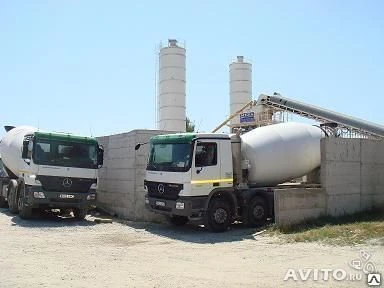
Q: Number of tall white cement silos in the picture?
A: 2